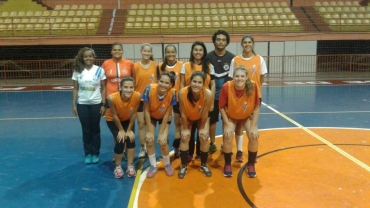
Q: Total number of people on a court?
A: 11